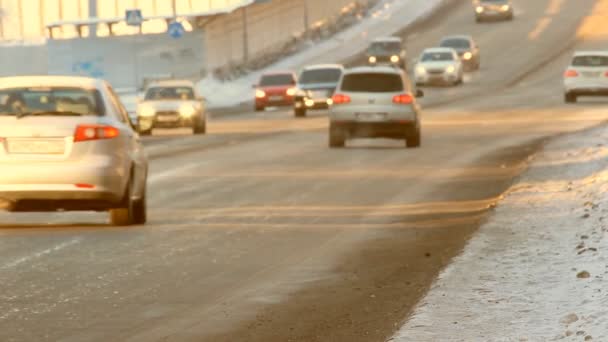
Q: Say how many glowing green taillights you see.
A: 0